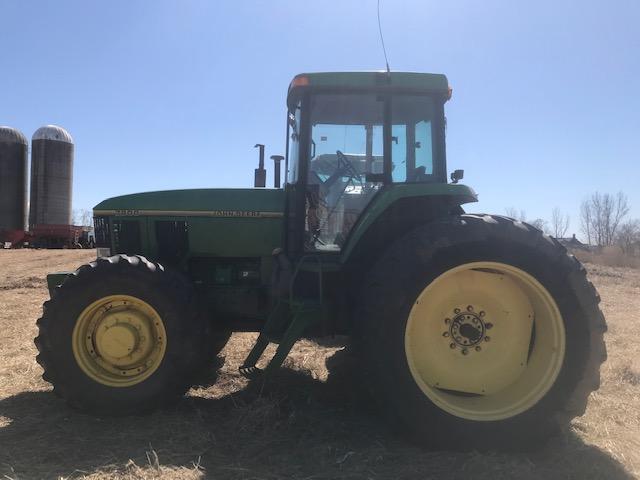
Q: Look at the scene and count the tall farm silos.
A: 2